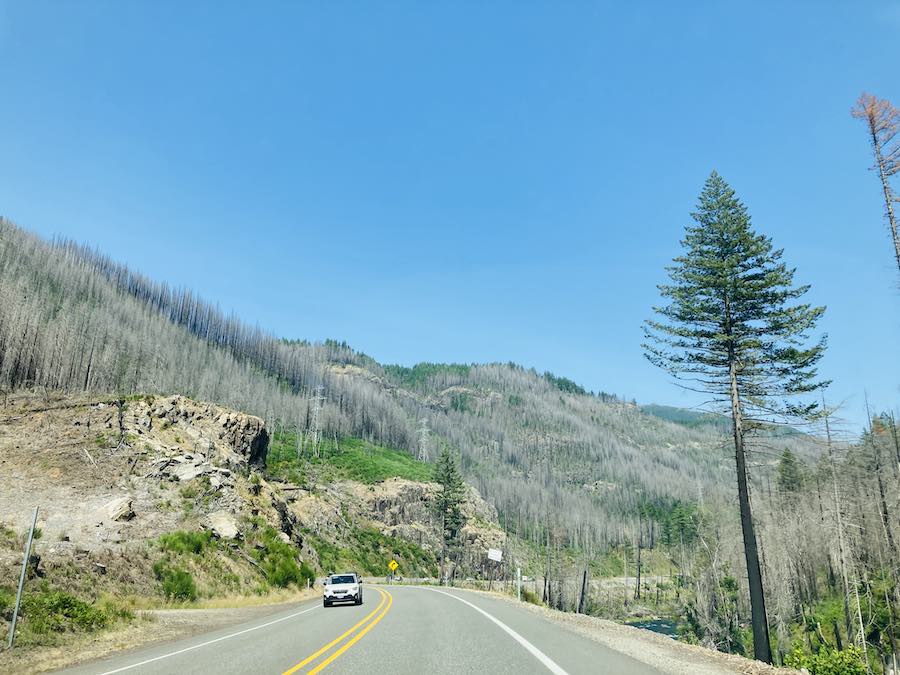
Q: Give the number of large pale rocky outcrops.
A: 2